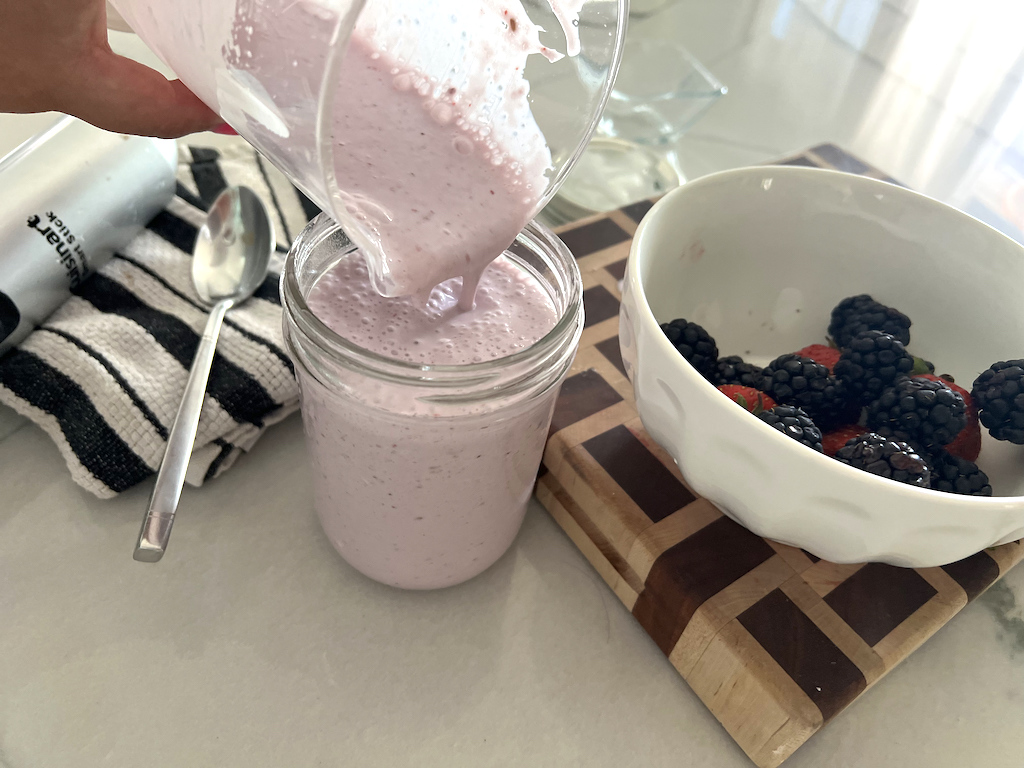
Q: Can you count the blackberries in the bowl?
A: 10